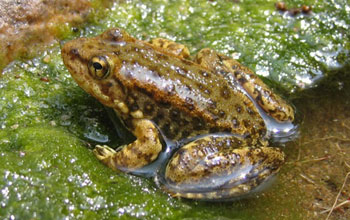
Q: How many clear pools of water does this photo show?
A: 1